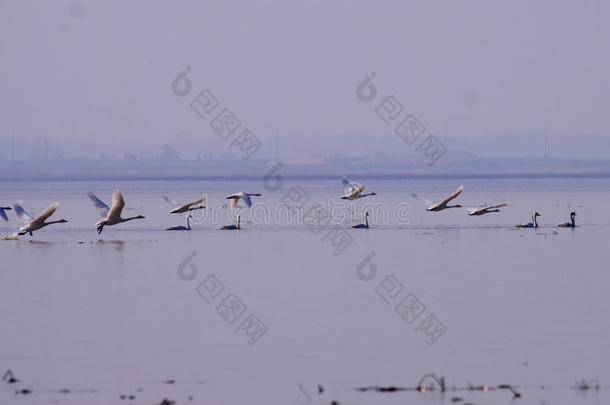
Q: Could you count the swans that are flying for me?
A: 8